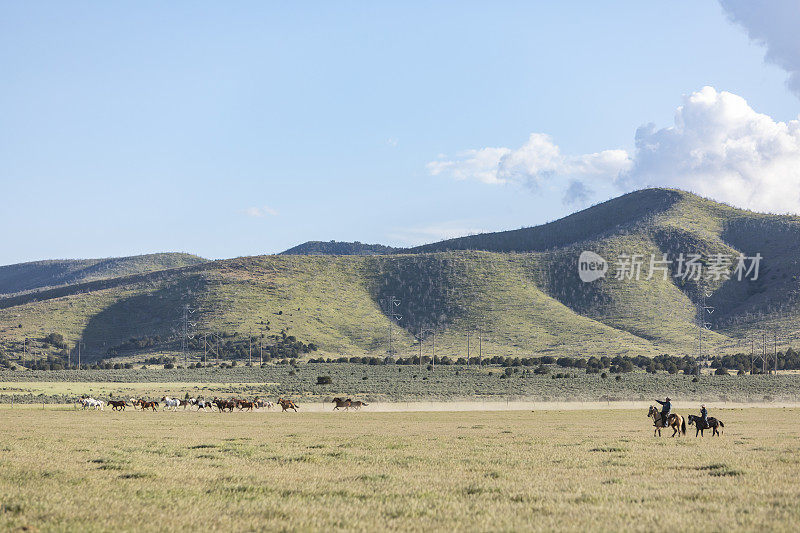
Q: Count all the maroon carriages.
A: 0